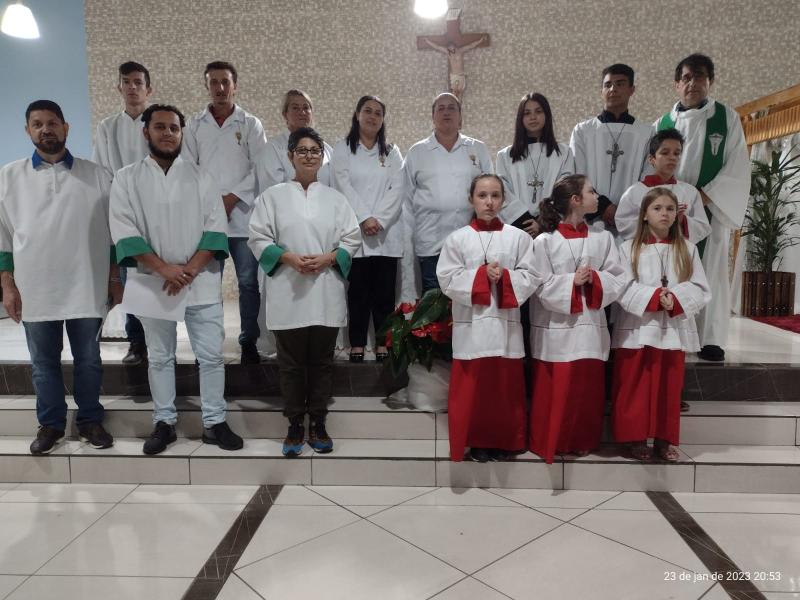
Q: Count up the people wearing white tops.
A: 15